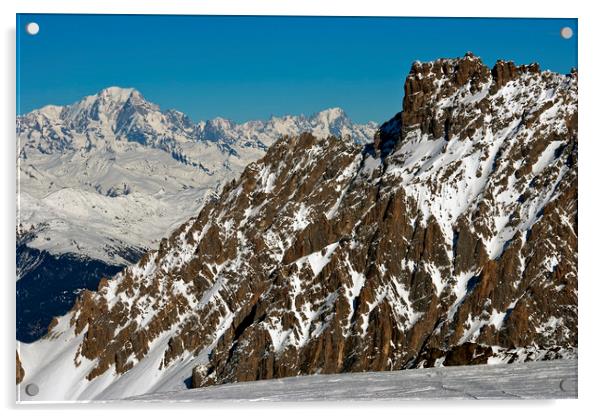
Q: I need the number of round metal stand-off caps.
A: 4